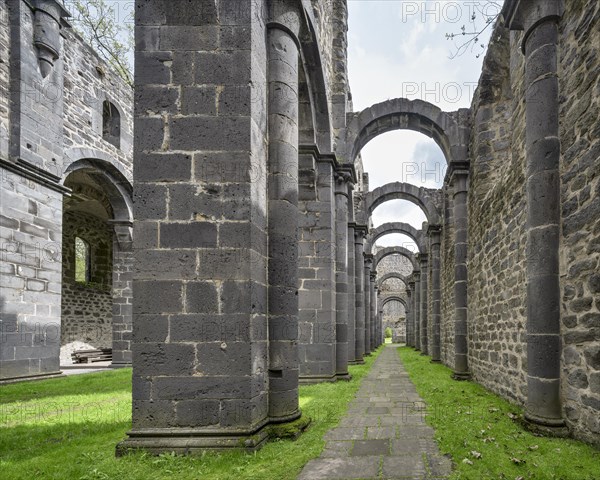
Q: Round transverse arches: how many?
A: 6